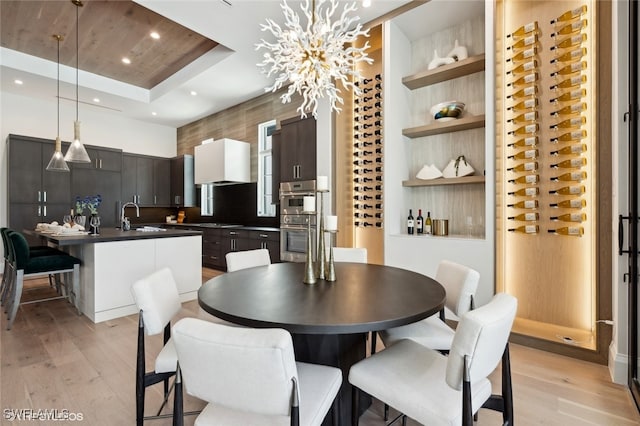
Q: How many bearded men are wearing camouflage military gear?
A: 0